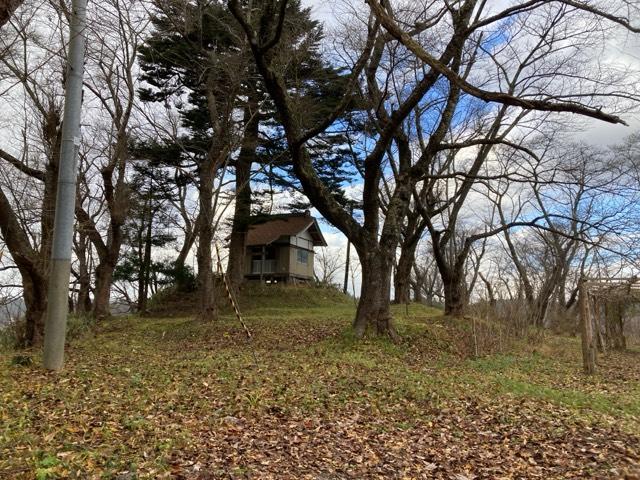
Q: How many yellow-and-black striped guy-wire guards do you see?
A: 1